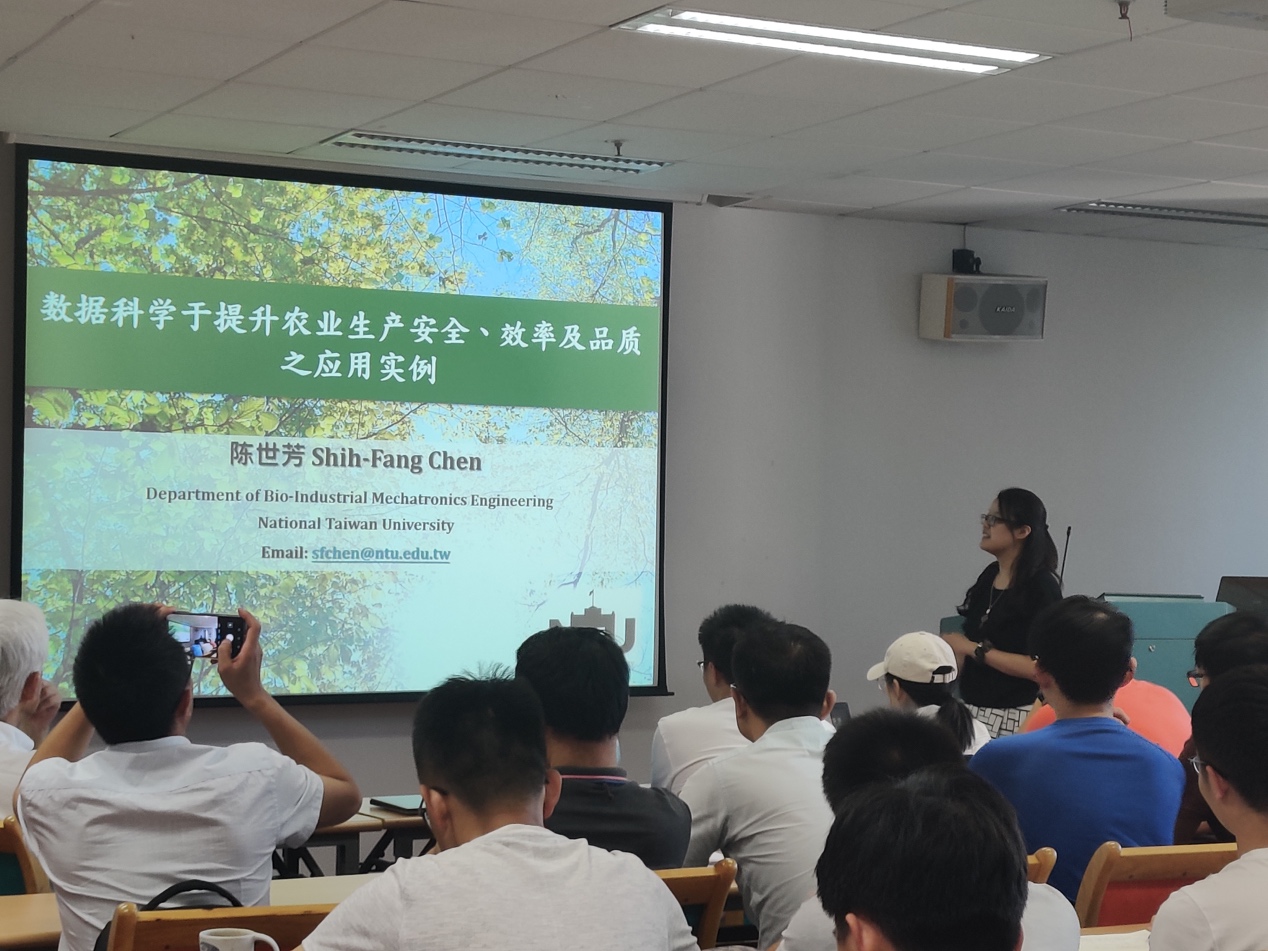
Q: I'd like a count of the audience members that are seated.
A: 13